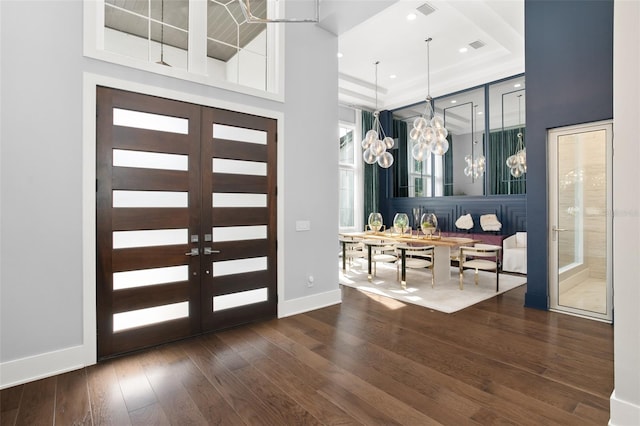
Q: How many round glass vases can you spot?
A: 3